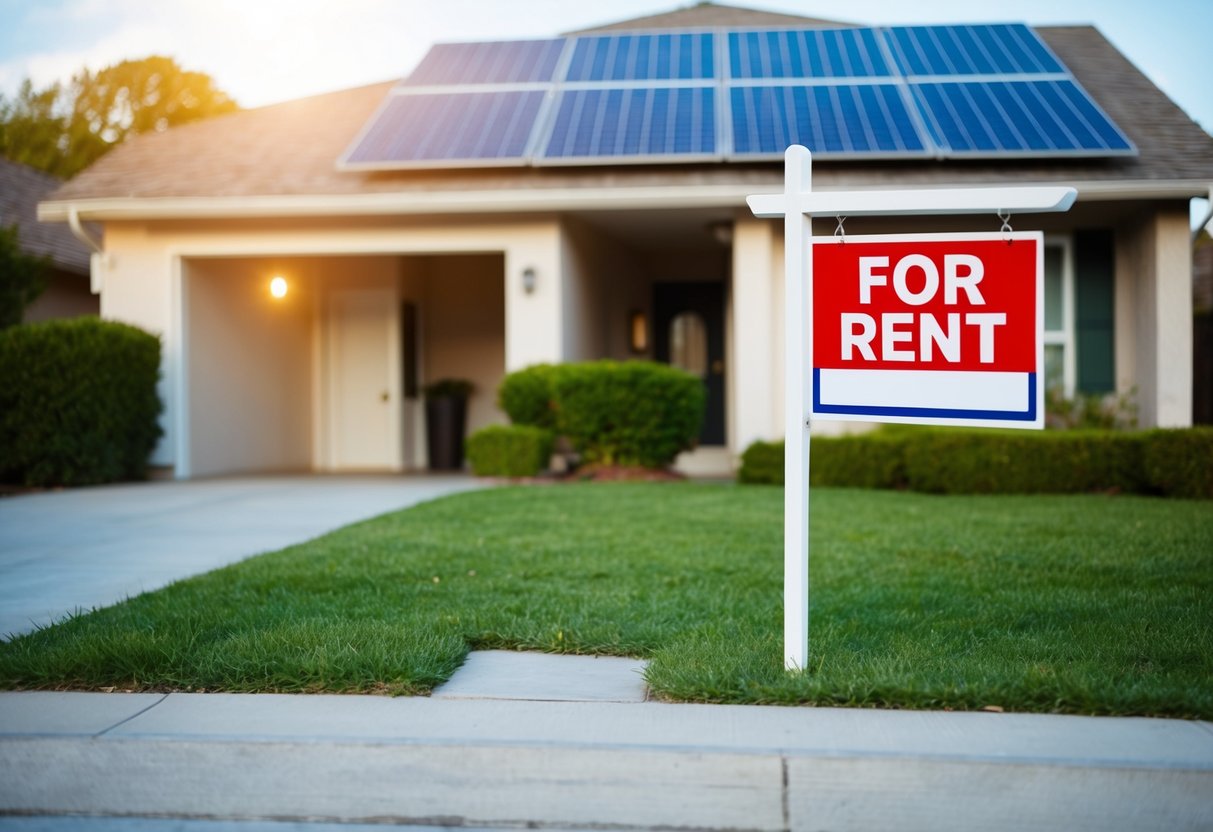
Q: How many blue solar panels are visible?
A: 8